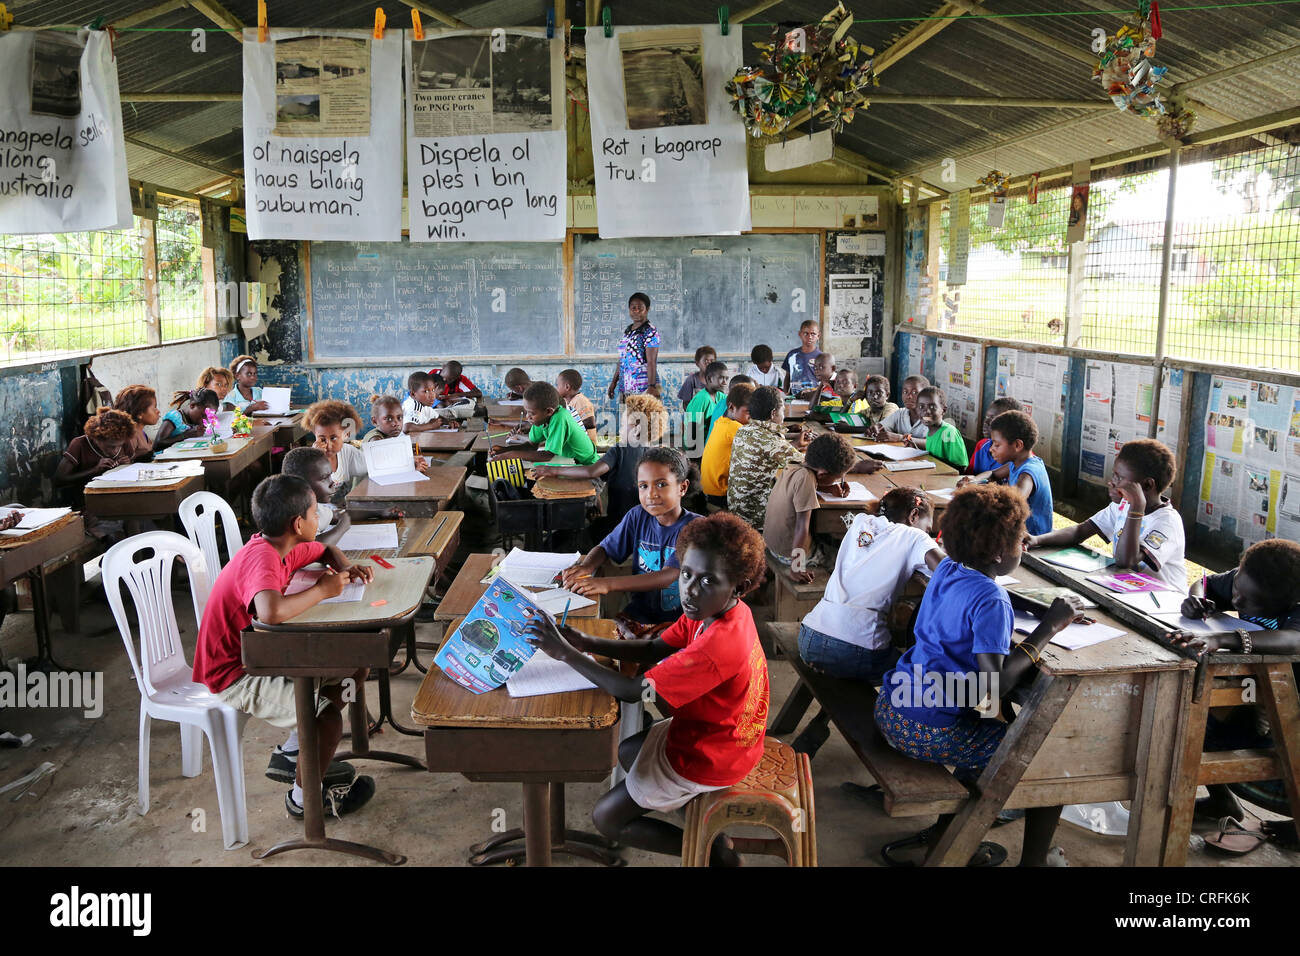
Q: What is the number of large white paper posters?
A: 4